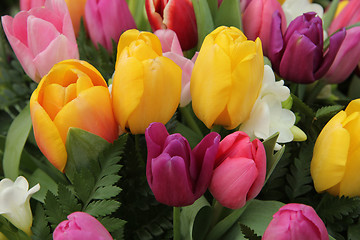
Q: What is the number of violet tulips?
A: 2